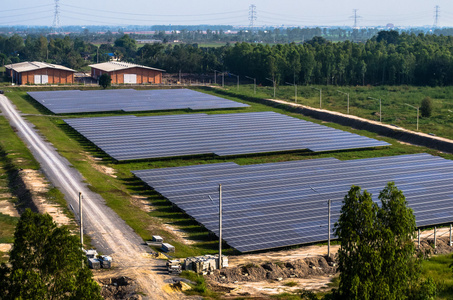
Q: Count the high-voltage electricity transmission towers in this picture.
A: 4